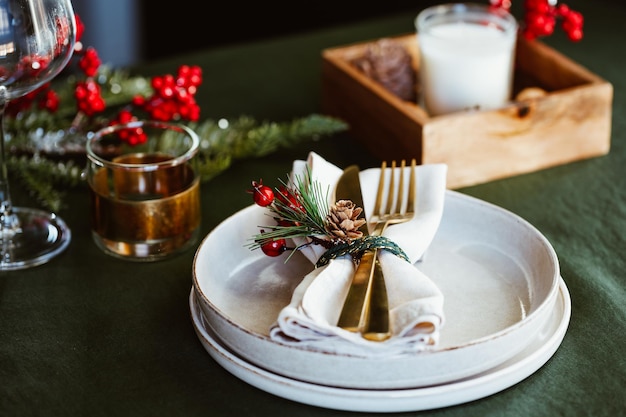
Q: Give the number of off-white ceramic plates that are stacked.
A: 2